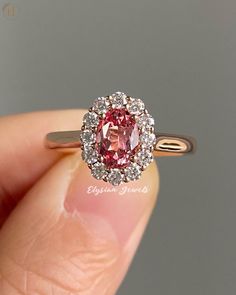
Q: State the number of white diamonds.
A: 12